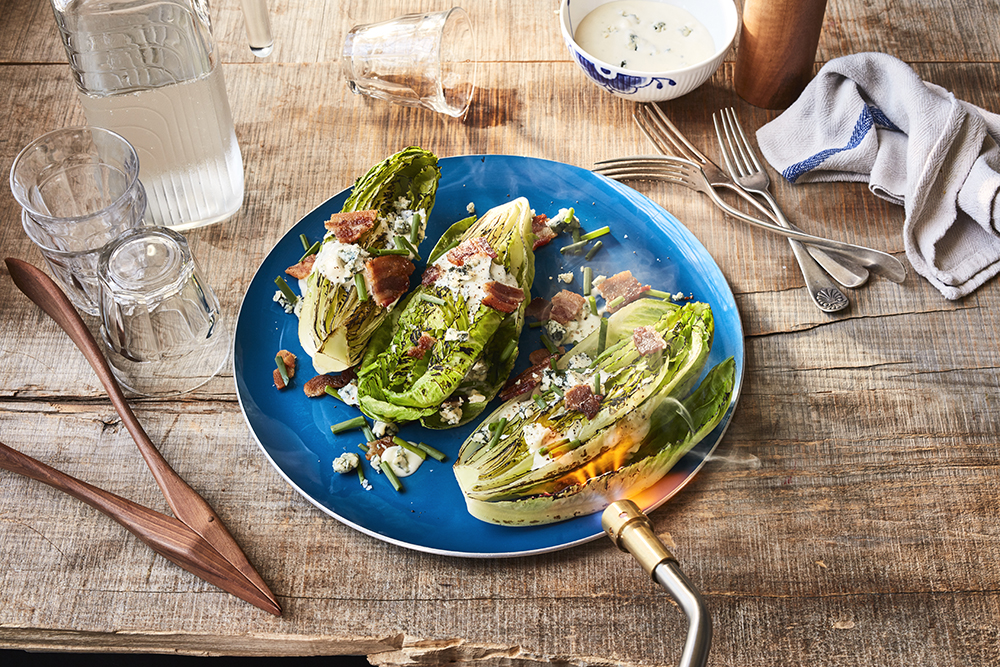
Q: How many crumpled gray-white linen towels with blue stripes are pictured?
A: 1